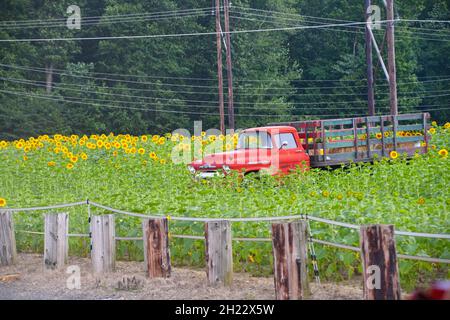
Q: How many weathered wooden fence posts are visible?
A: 7